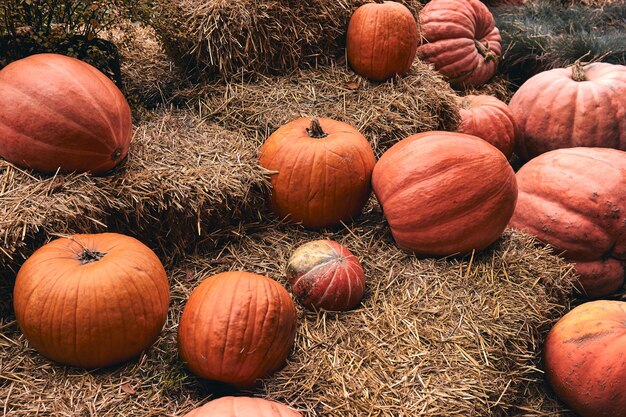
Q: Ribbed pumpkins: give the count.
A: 13